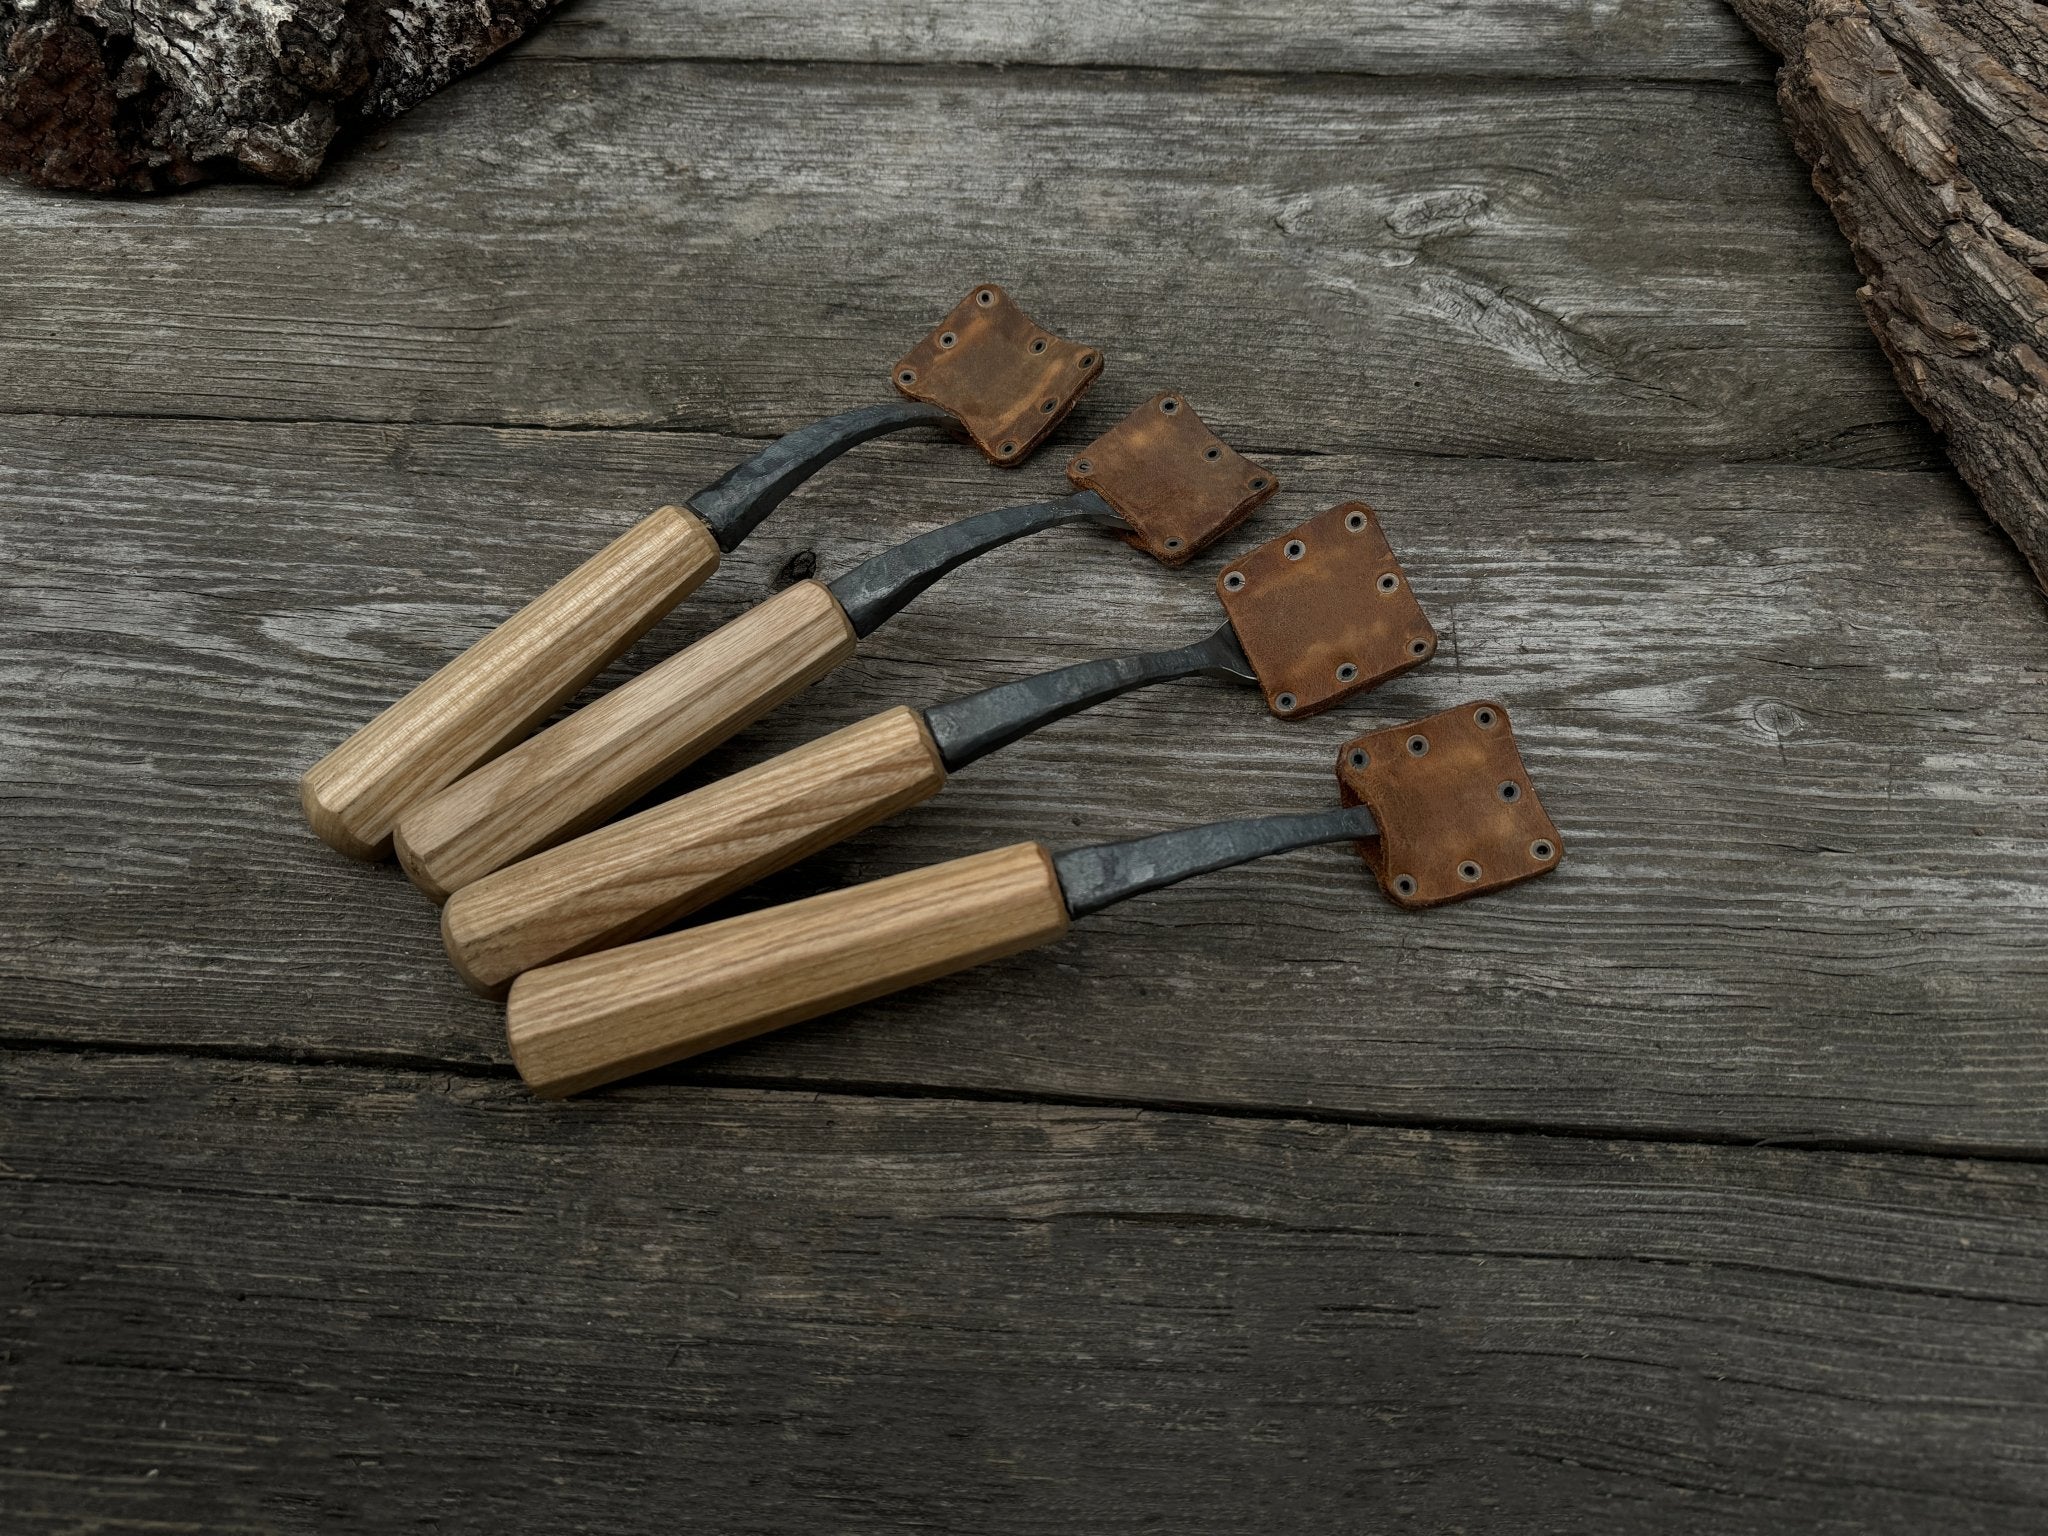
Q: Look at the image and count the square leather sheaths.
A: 4